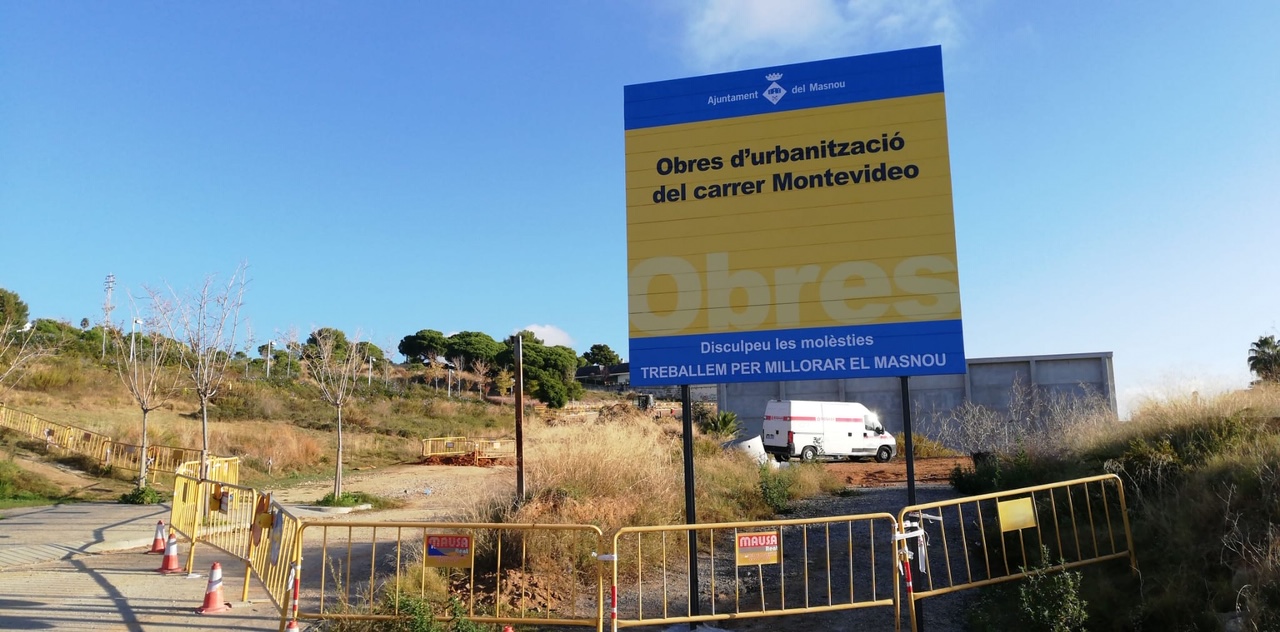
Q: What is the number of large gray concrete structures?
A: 1